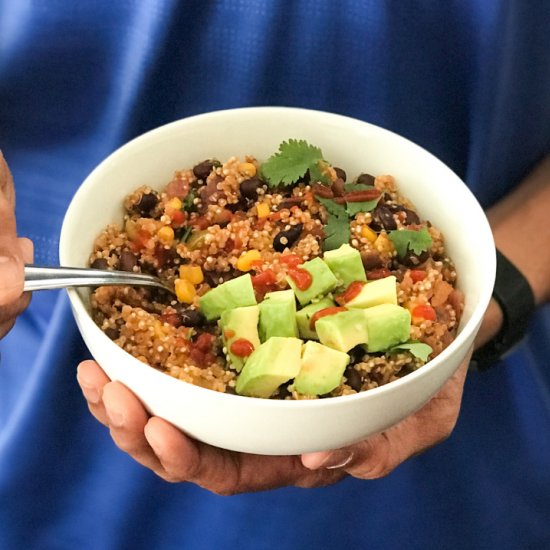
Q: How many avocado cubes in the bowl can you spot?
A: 11